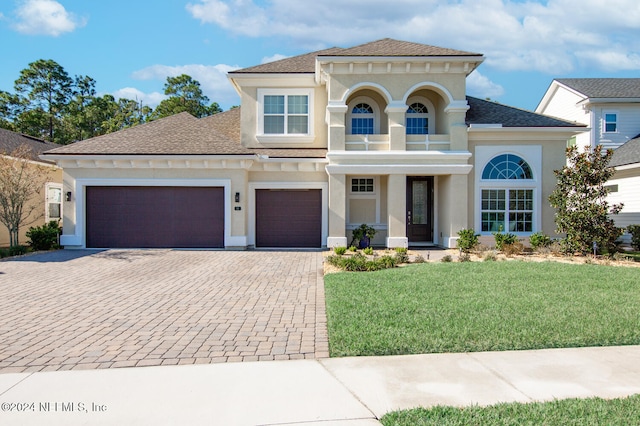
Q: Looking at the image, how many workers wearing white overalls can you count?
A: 0